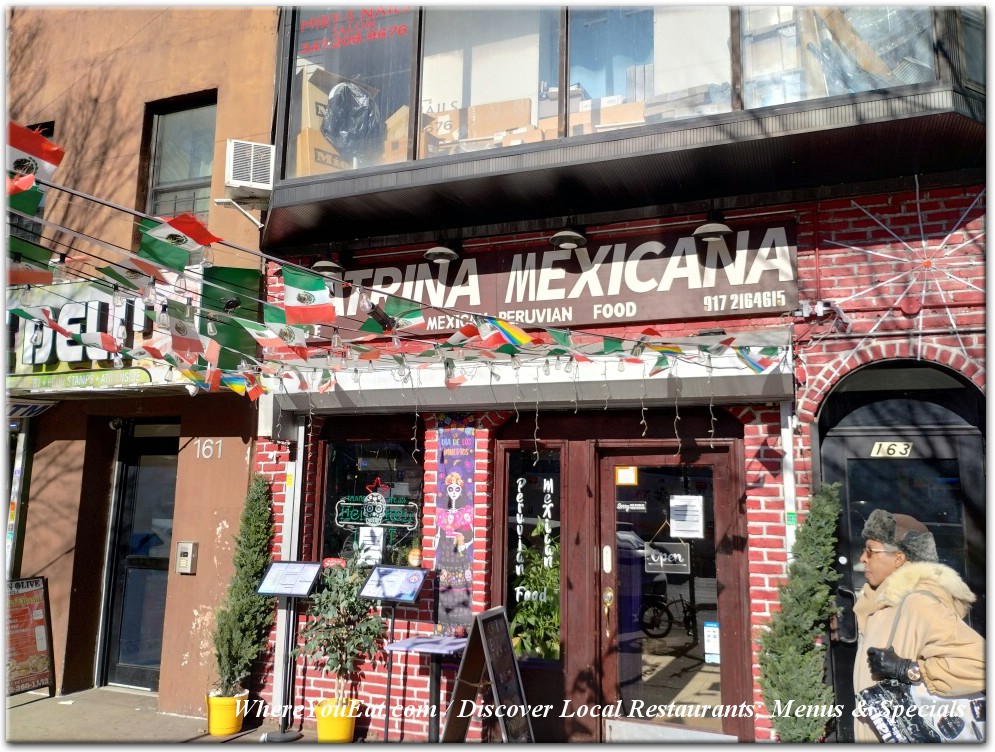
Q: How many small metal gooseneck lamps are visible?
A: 4